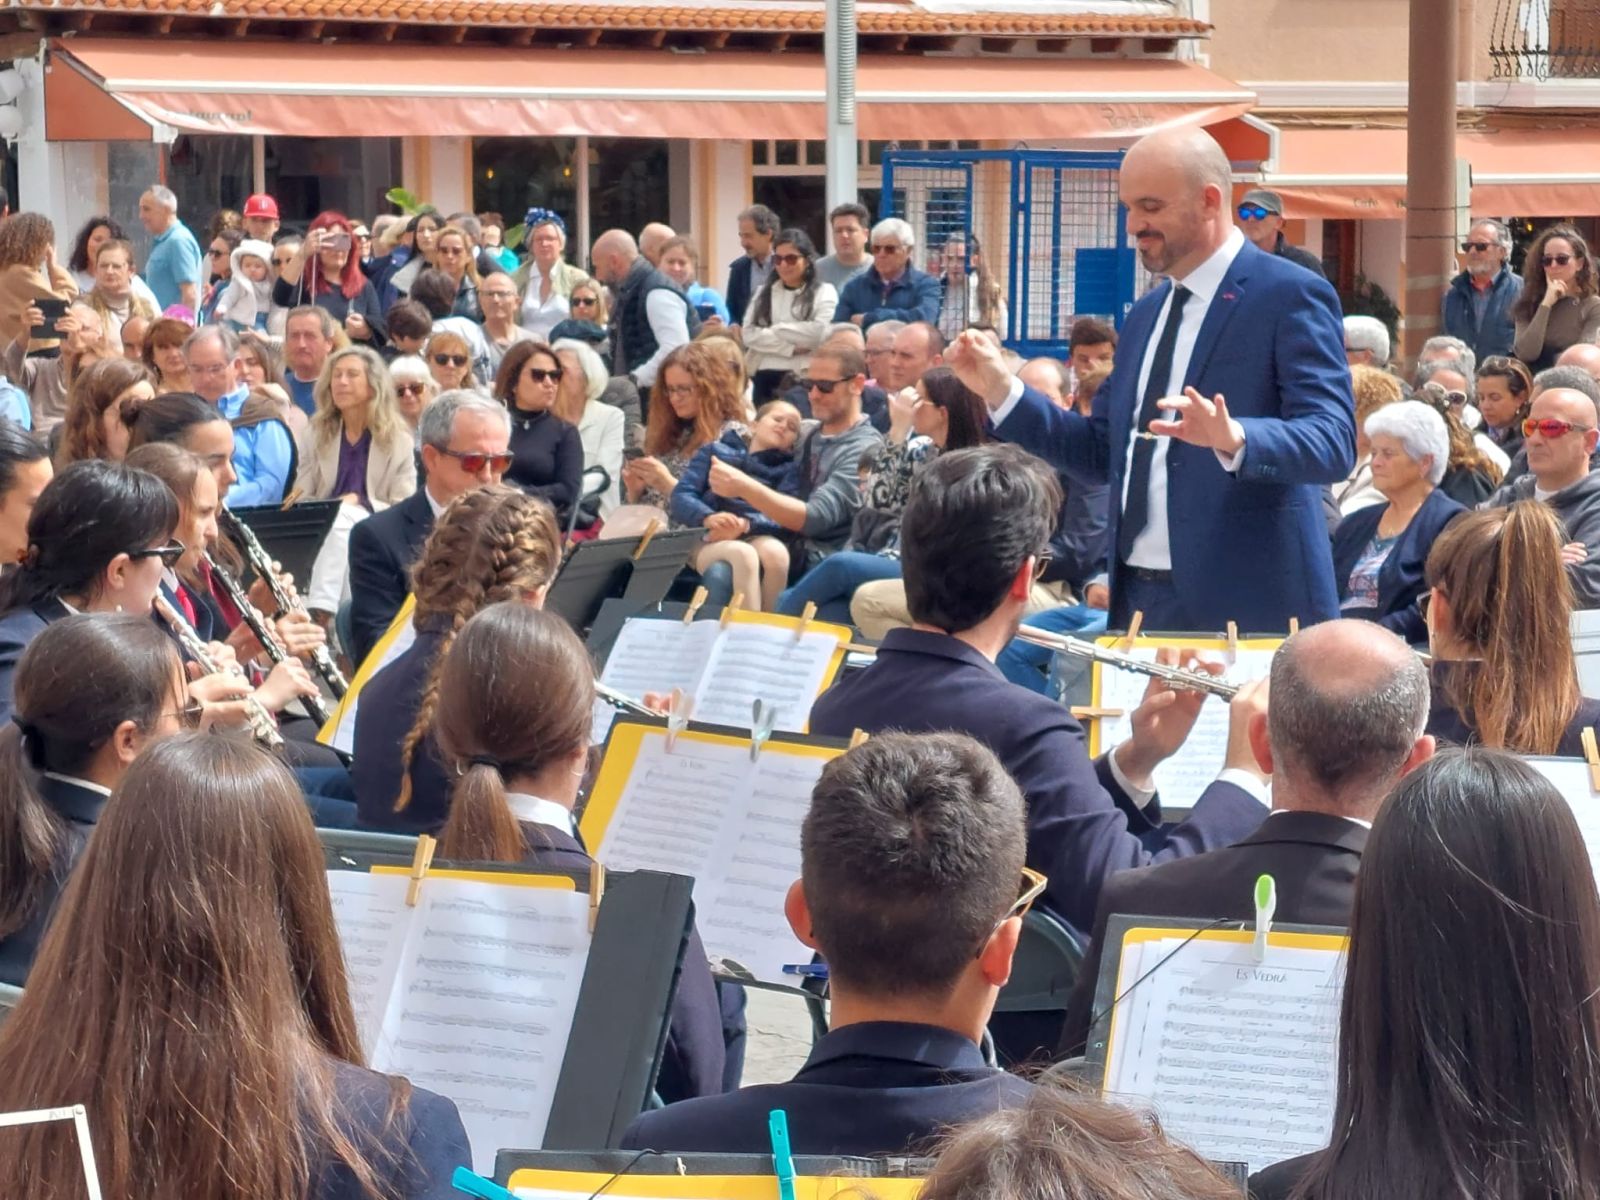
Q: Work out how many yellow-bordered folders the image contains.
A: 7